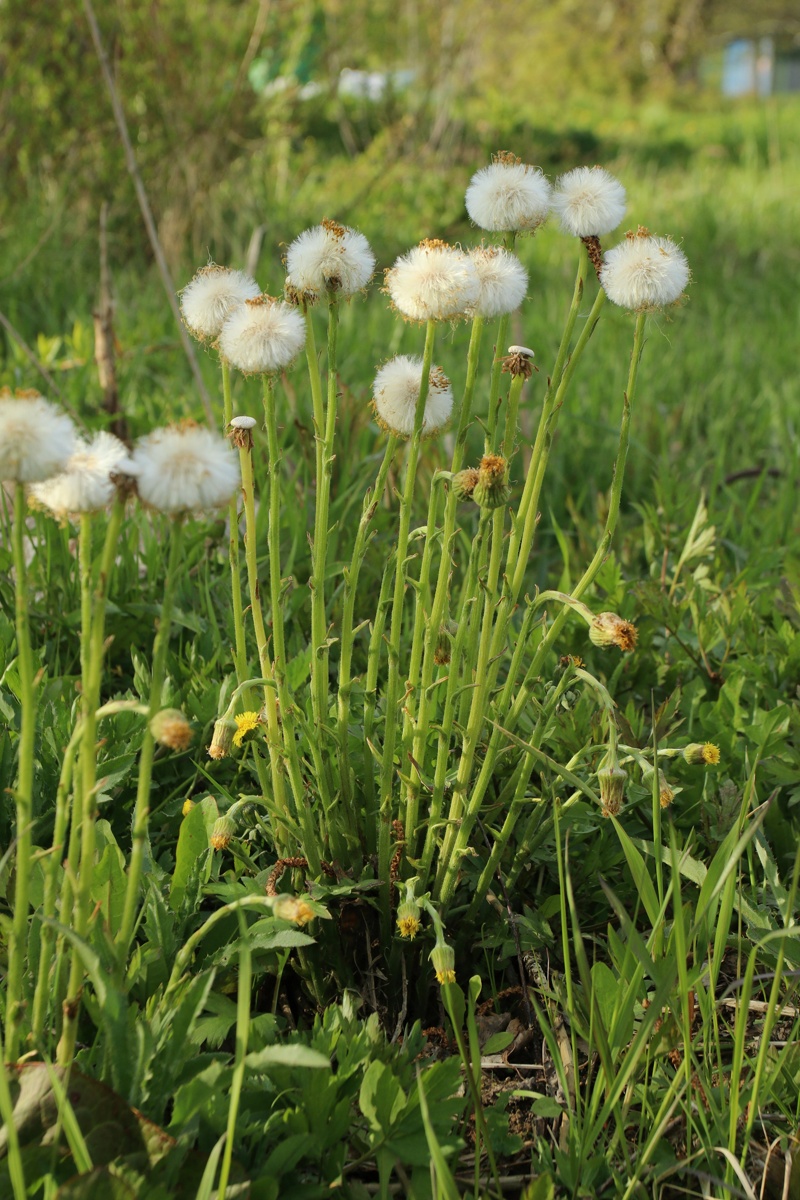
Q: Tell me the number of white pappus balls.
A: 12